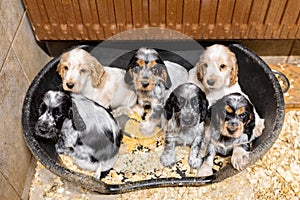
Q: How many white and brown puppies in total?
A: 2